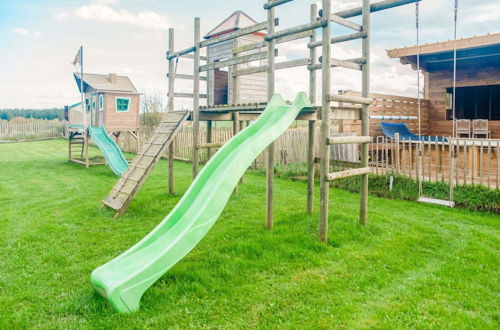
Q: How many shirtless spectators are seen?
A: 0